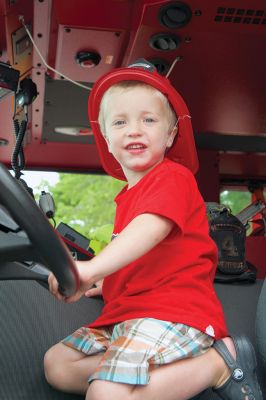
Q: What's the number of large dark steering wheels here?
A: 1